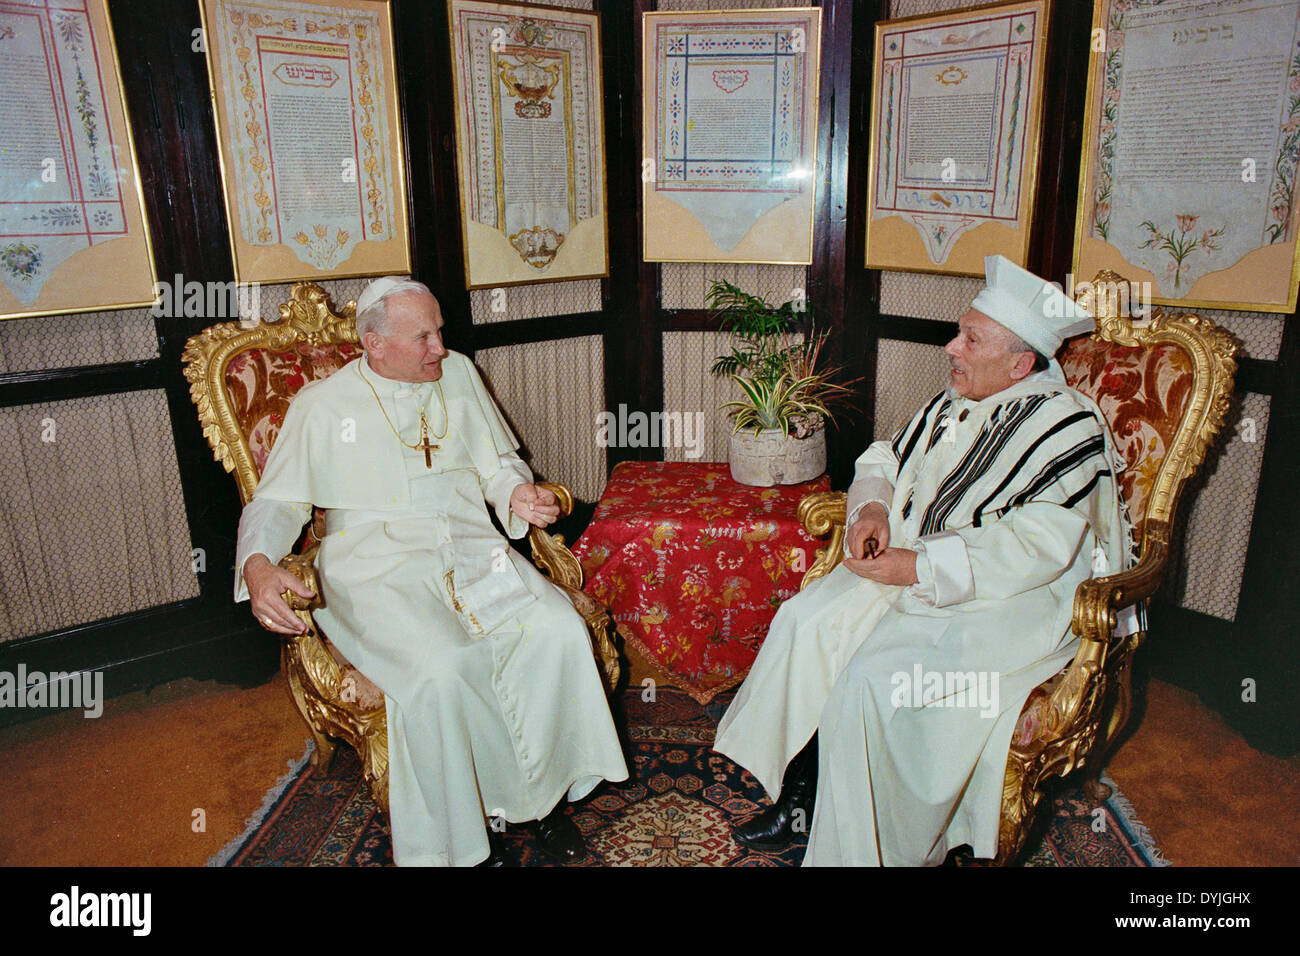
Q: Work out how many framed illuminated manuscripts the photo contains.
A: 6